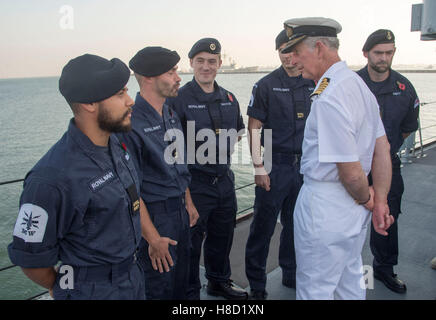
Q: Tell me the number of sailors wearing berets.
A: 5